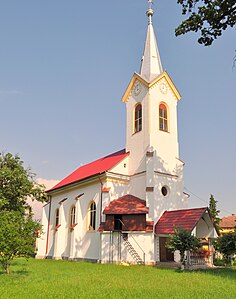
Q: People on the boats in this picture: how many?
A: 0